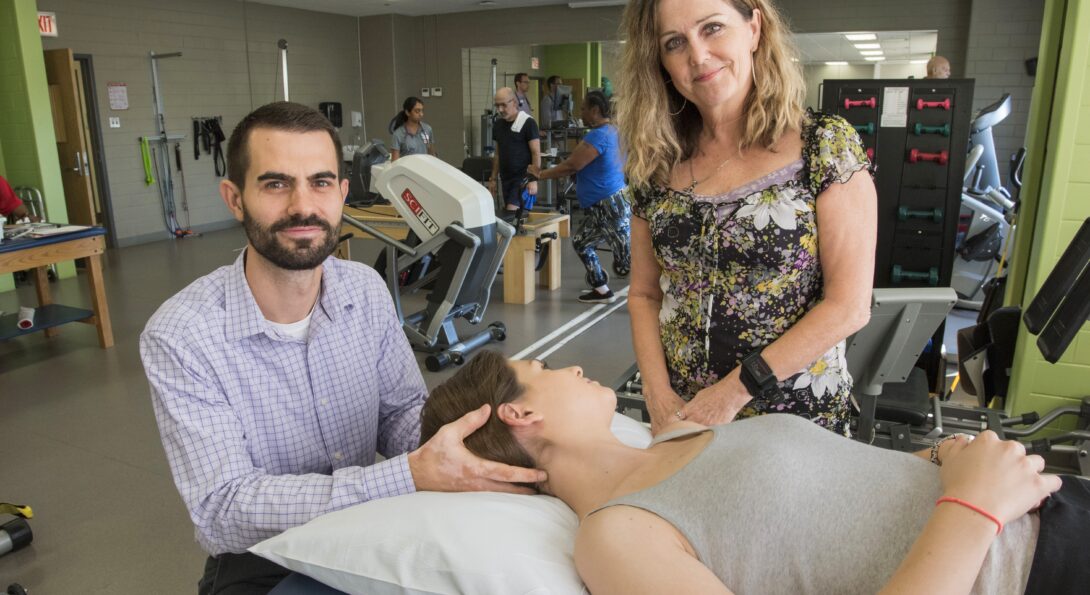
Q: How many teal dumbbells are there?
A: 4